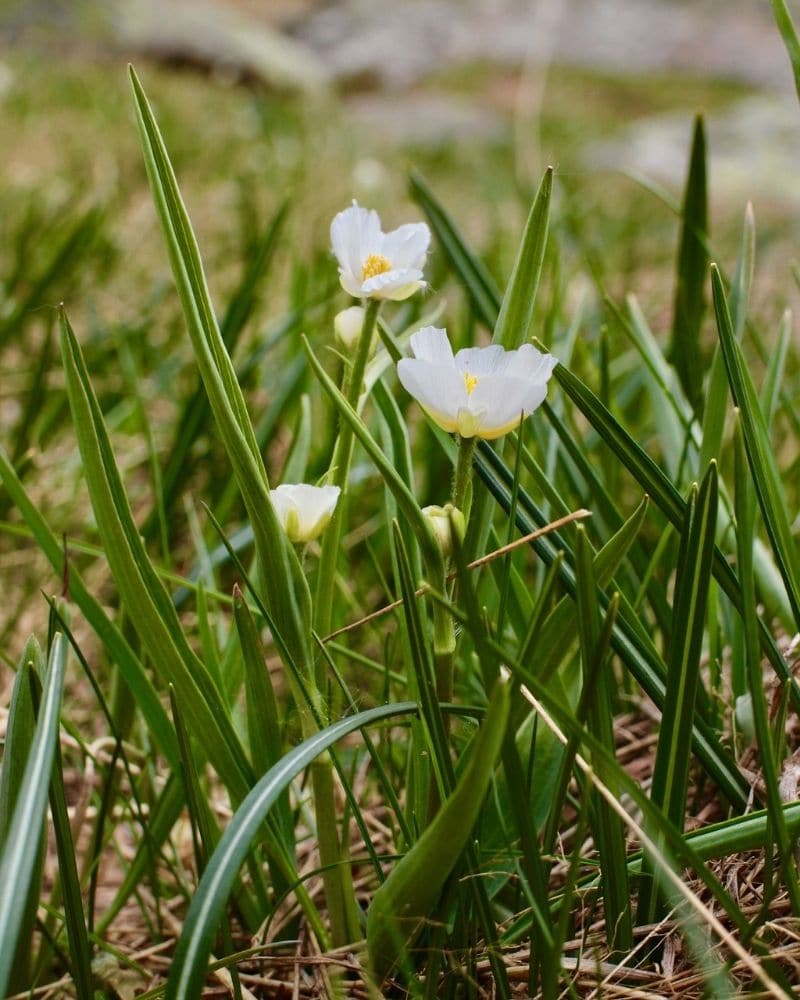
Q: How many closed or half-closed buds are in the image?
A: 3